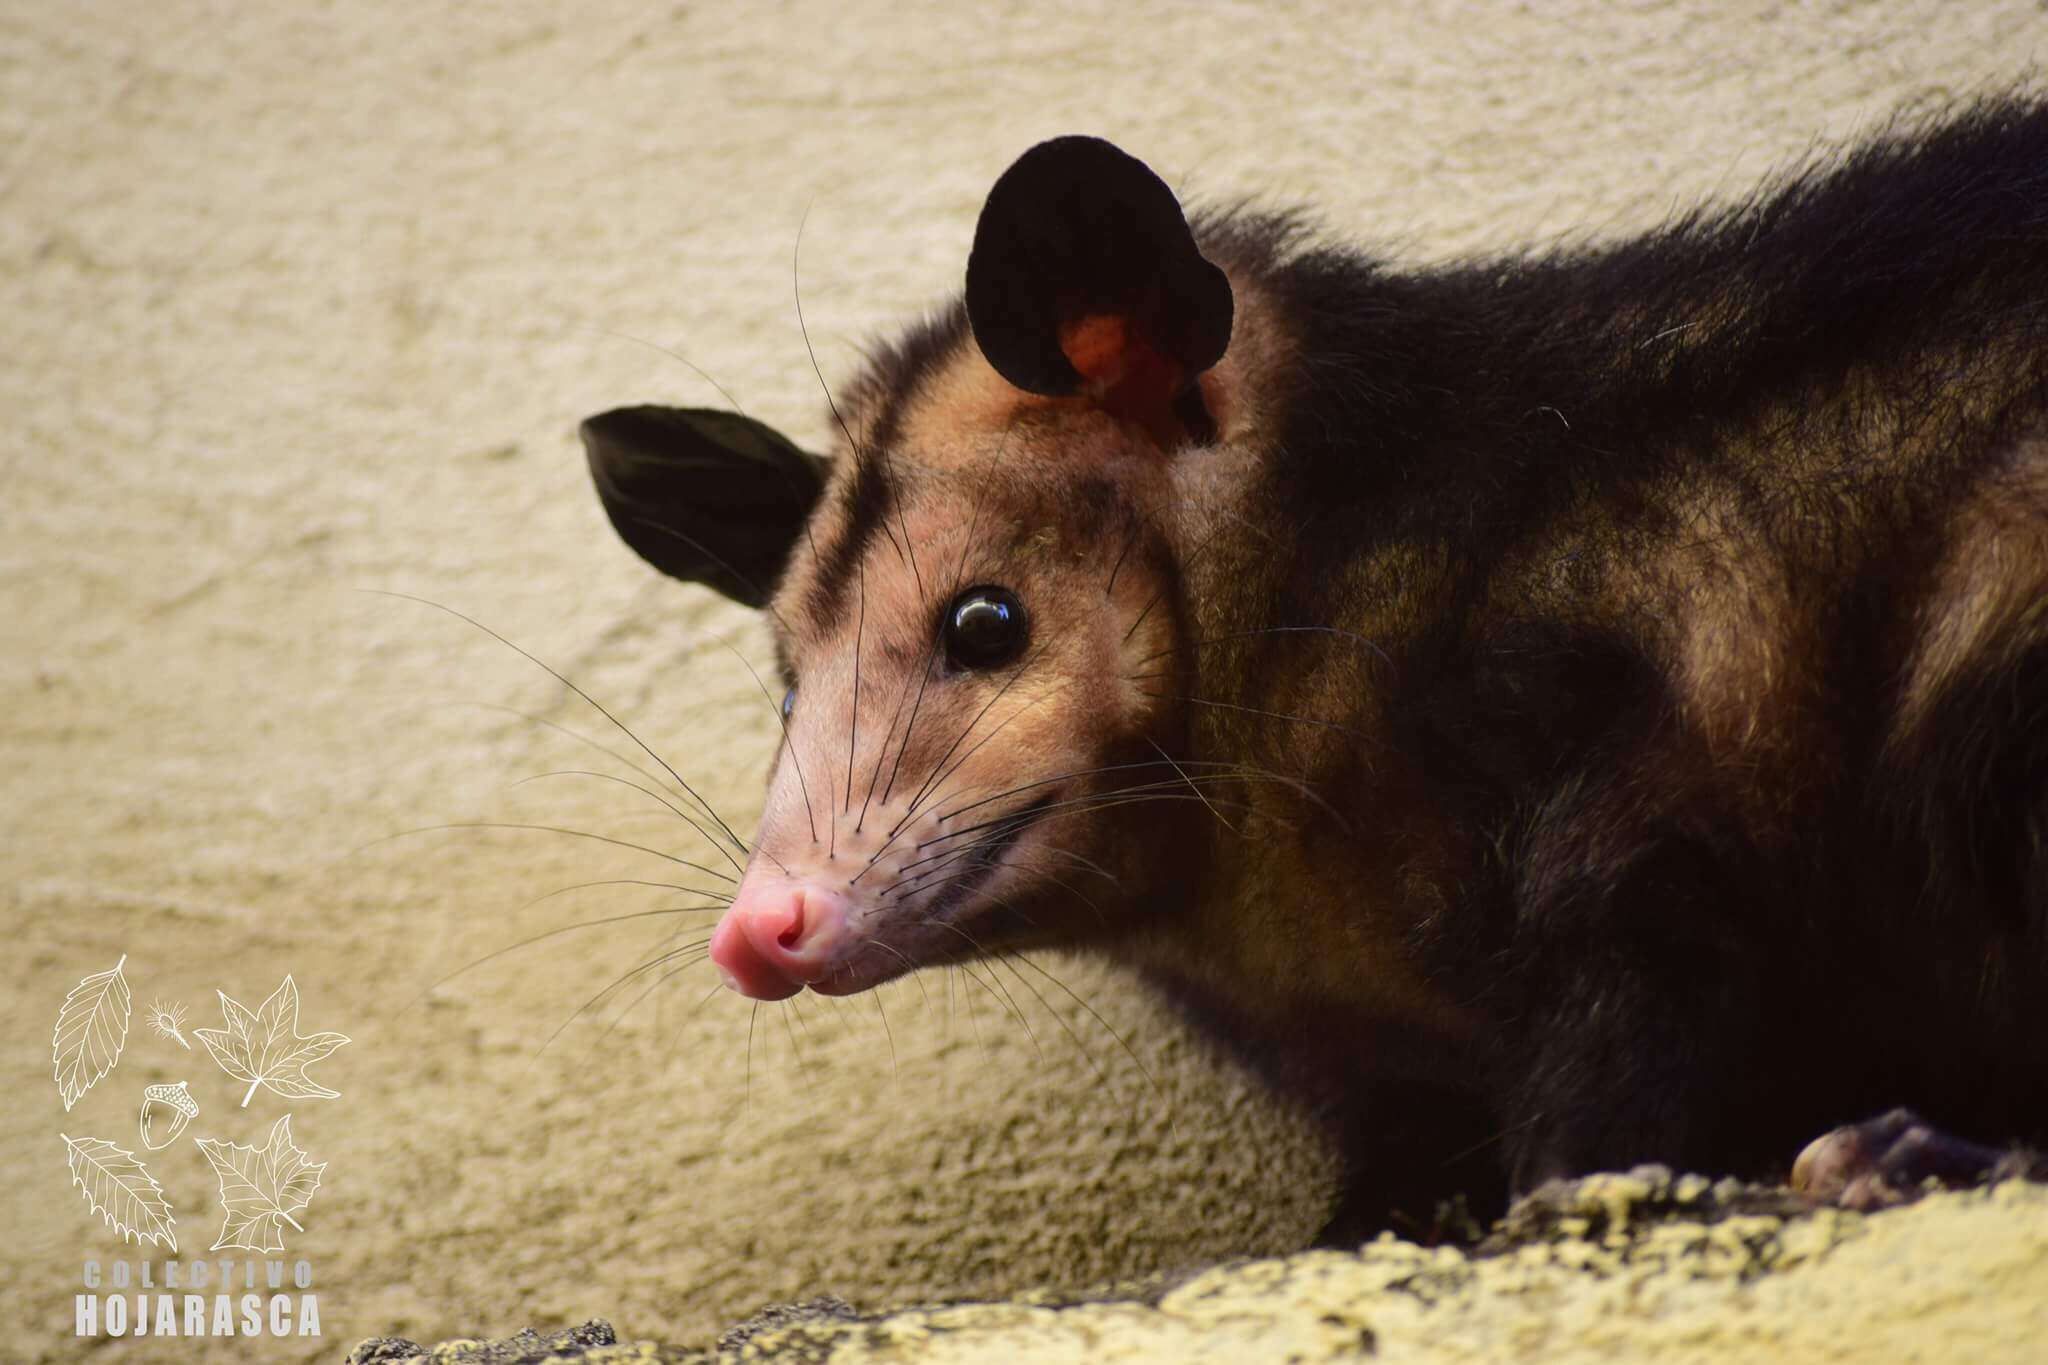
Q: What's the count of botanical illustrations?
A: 6